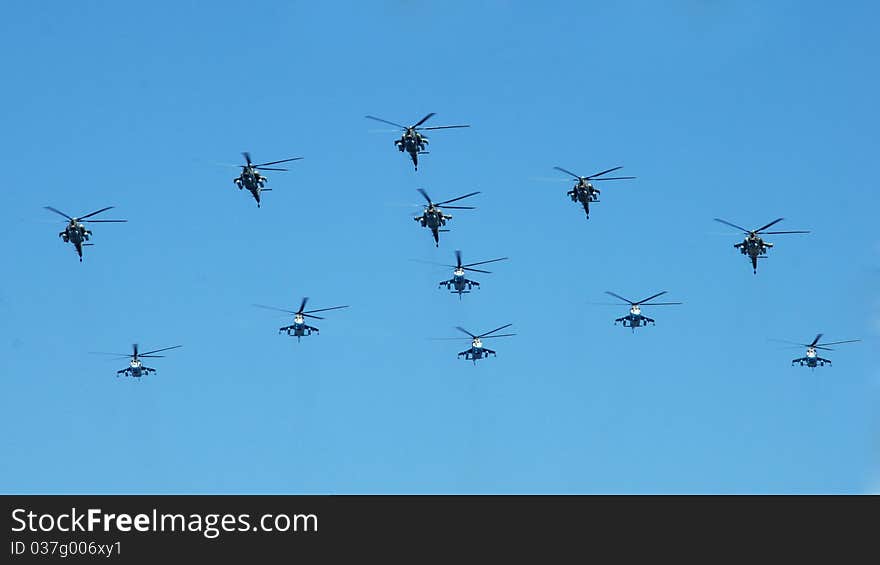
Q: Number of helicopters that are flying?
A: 12